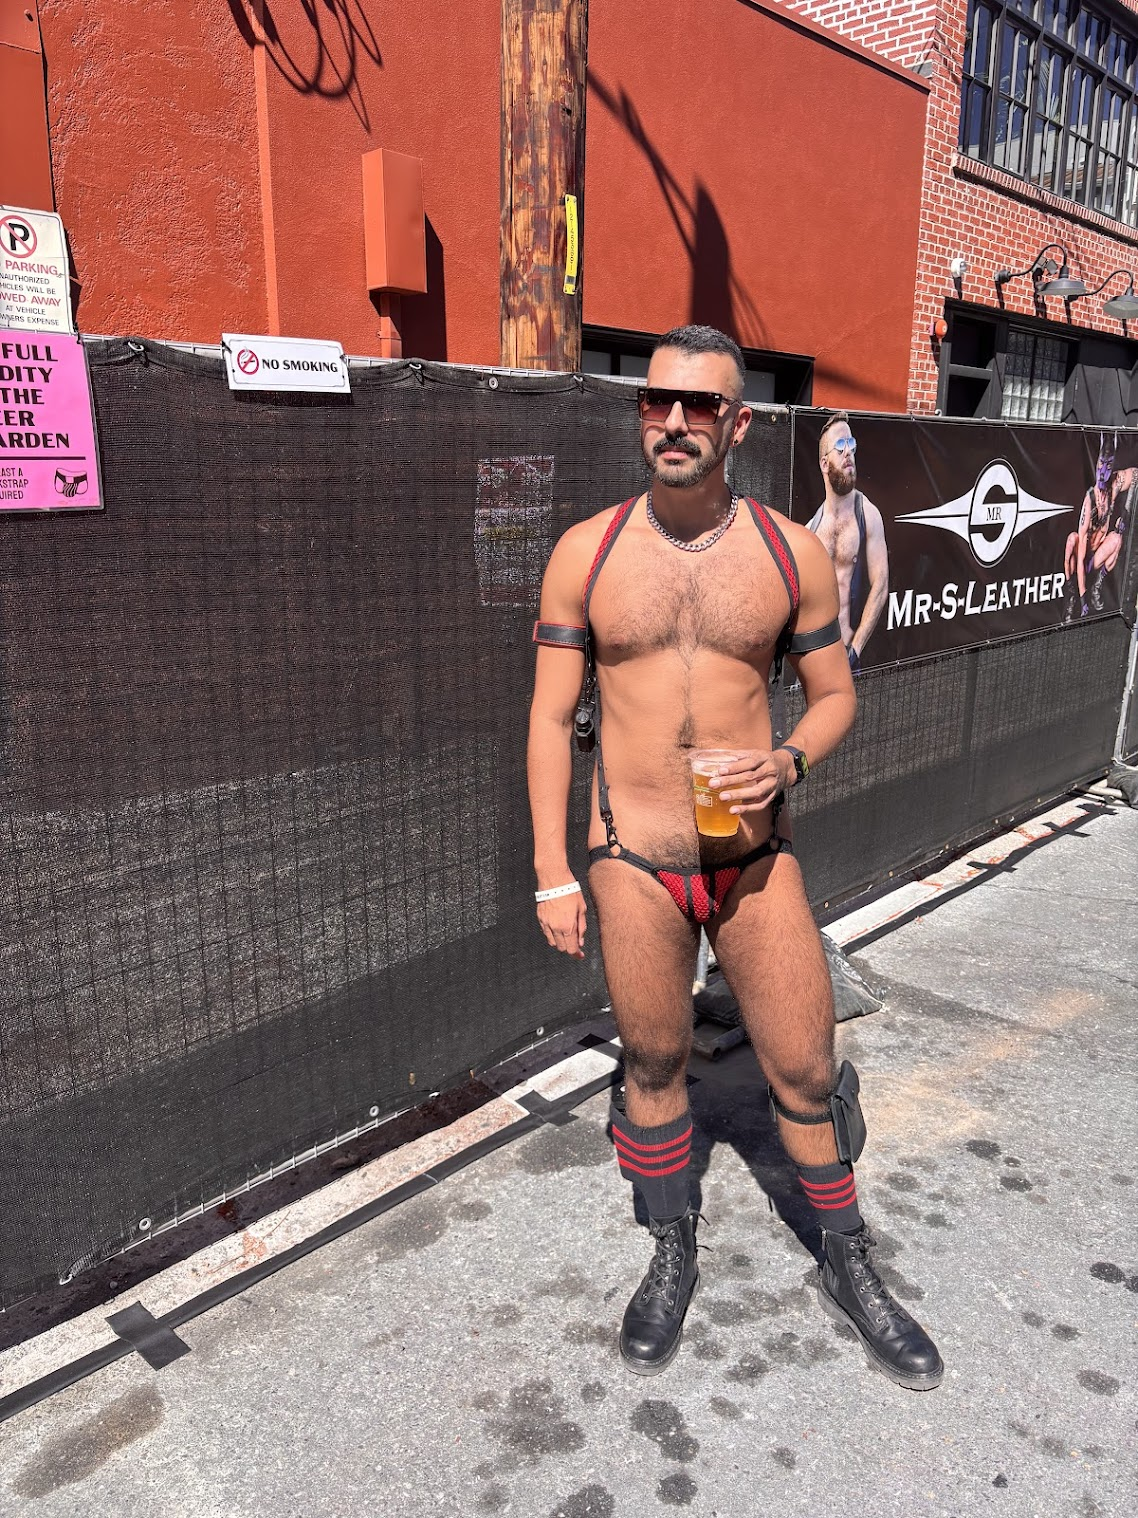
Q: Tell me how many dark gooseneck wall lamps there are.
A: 2